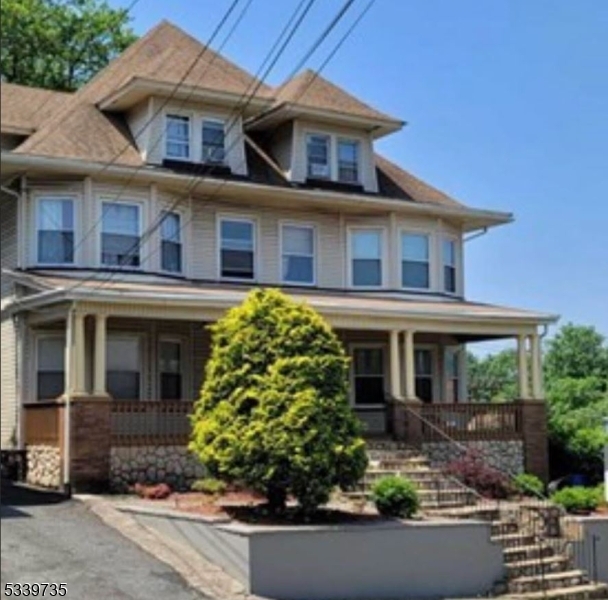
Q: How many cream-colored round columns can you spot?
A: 6